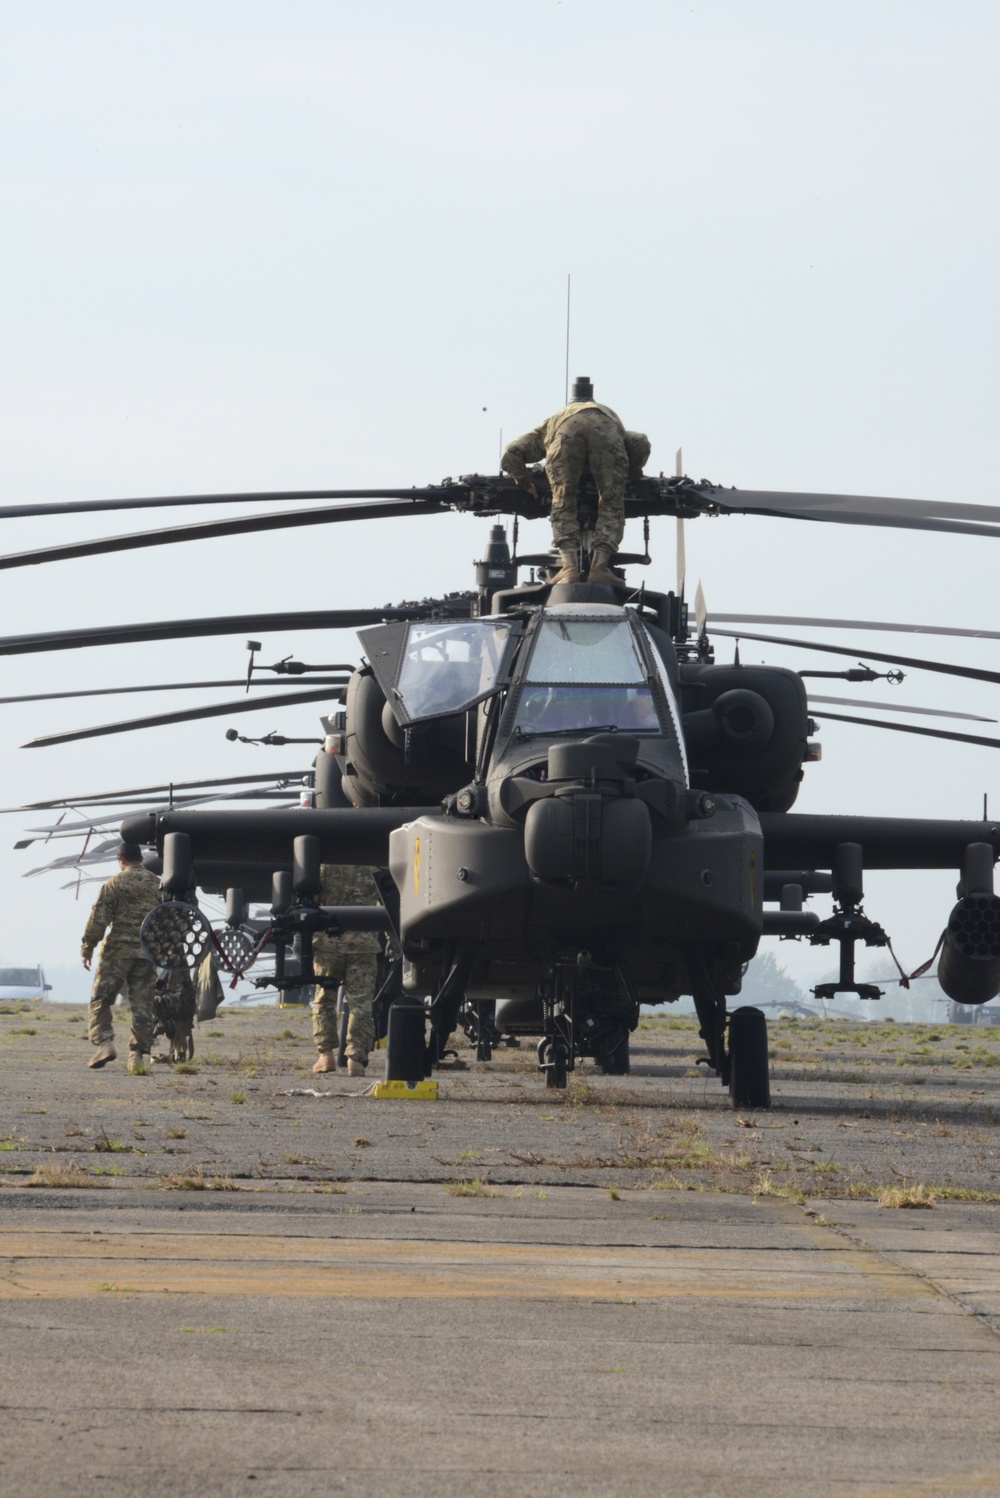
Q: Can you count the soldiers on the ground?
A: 2